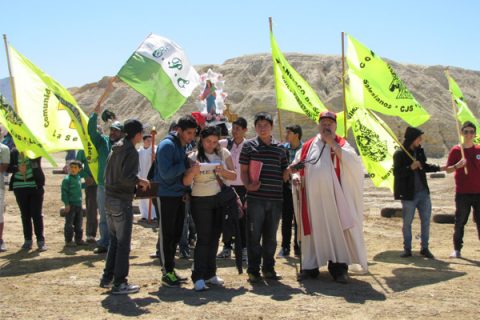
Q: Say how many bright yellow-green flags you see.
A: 6